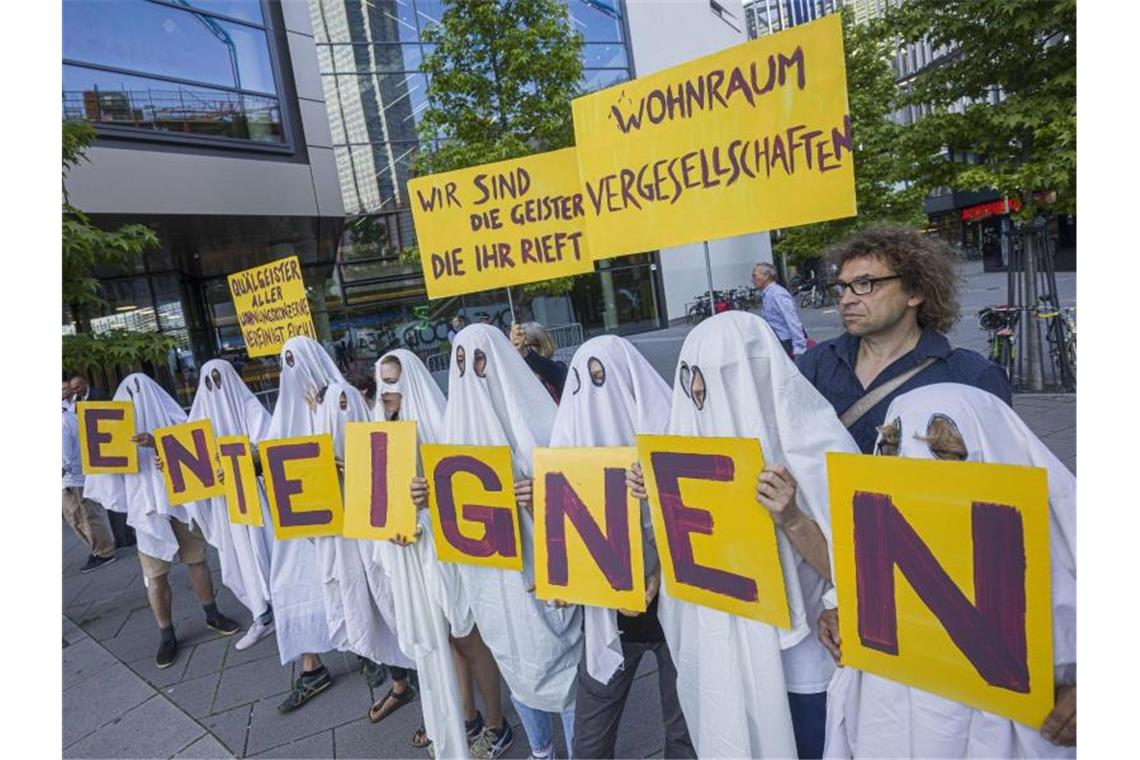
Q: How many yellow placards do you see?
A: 12